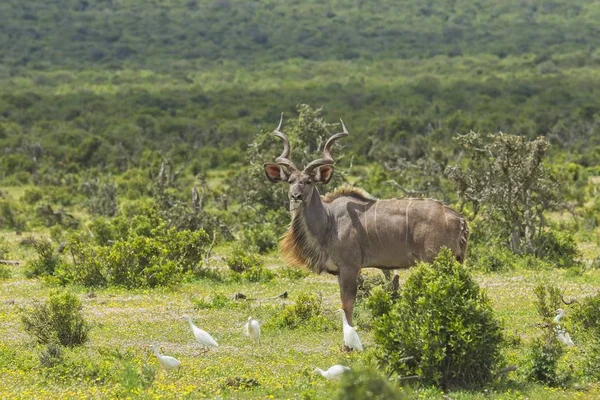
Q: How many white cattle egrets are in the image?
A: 6